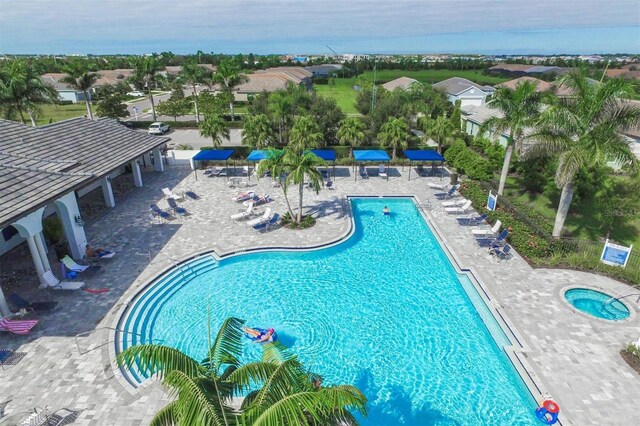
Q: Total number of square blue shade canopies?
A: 5